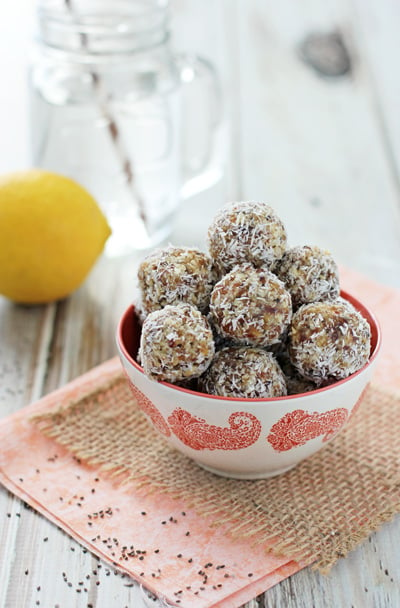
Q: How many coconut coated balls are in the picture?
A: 7